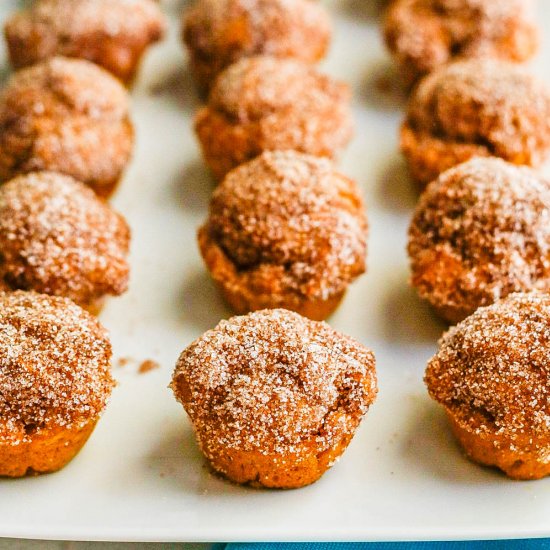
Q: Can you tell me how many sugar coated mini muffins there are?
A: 12